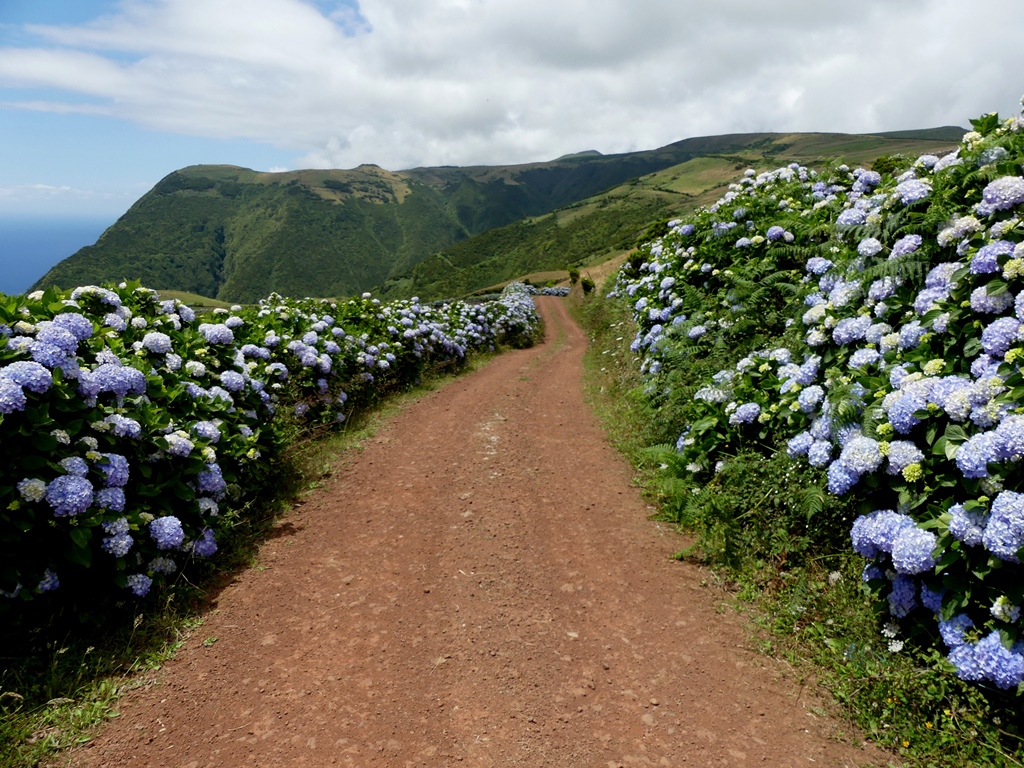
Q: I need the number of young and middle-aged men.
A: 0